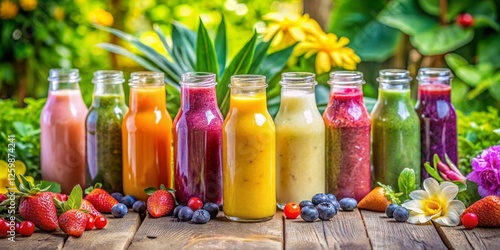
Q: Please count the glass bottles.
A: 9